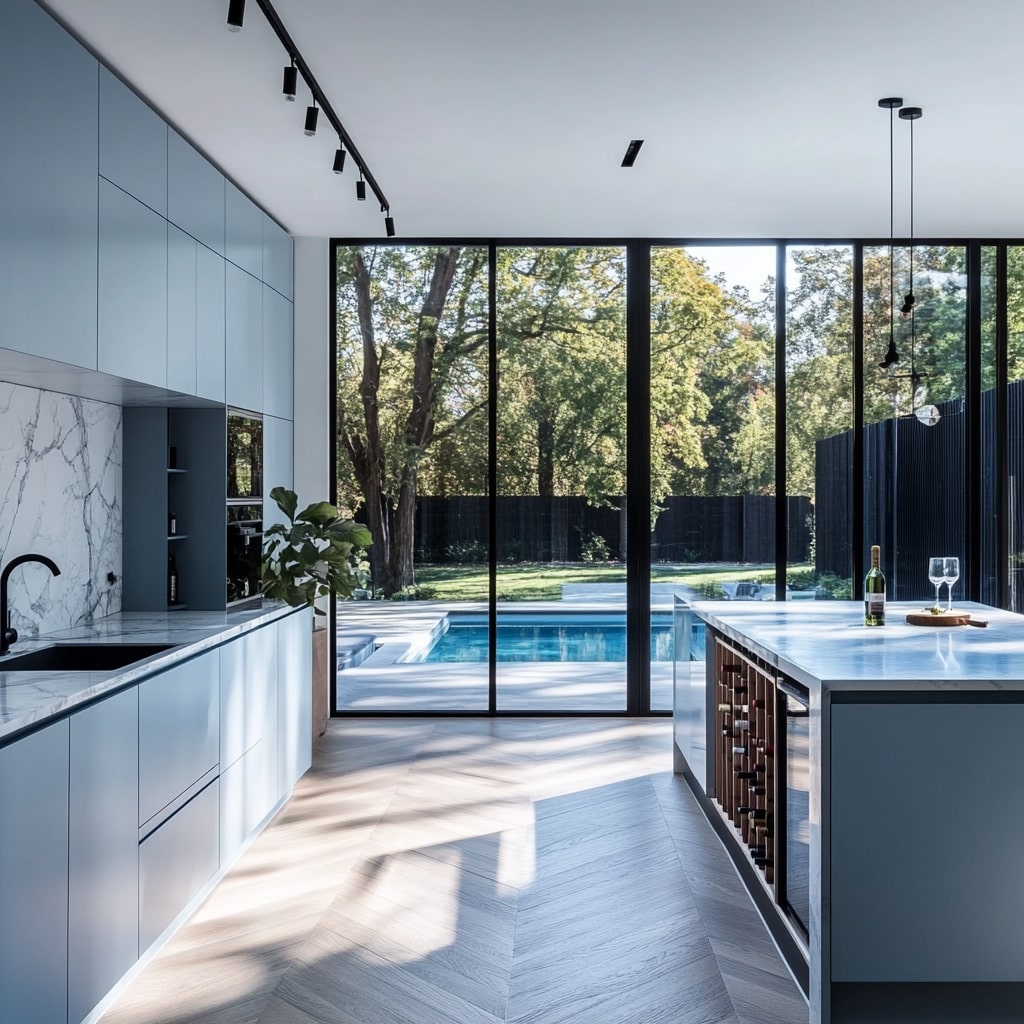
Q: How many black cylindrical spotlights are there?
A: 6